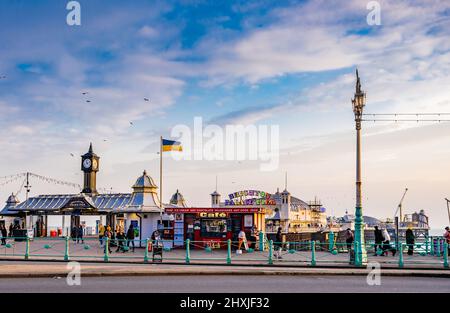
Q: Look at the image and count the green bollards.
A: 11